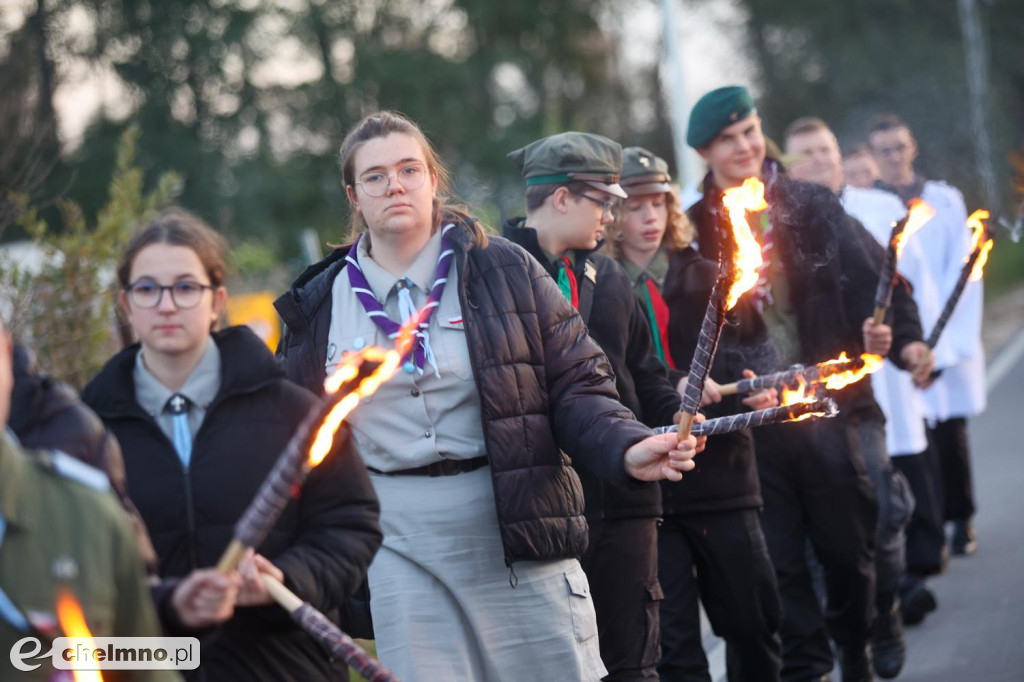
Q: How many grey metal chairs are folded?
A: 0